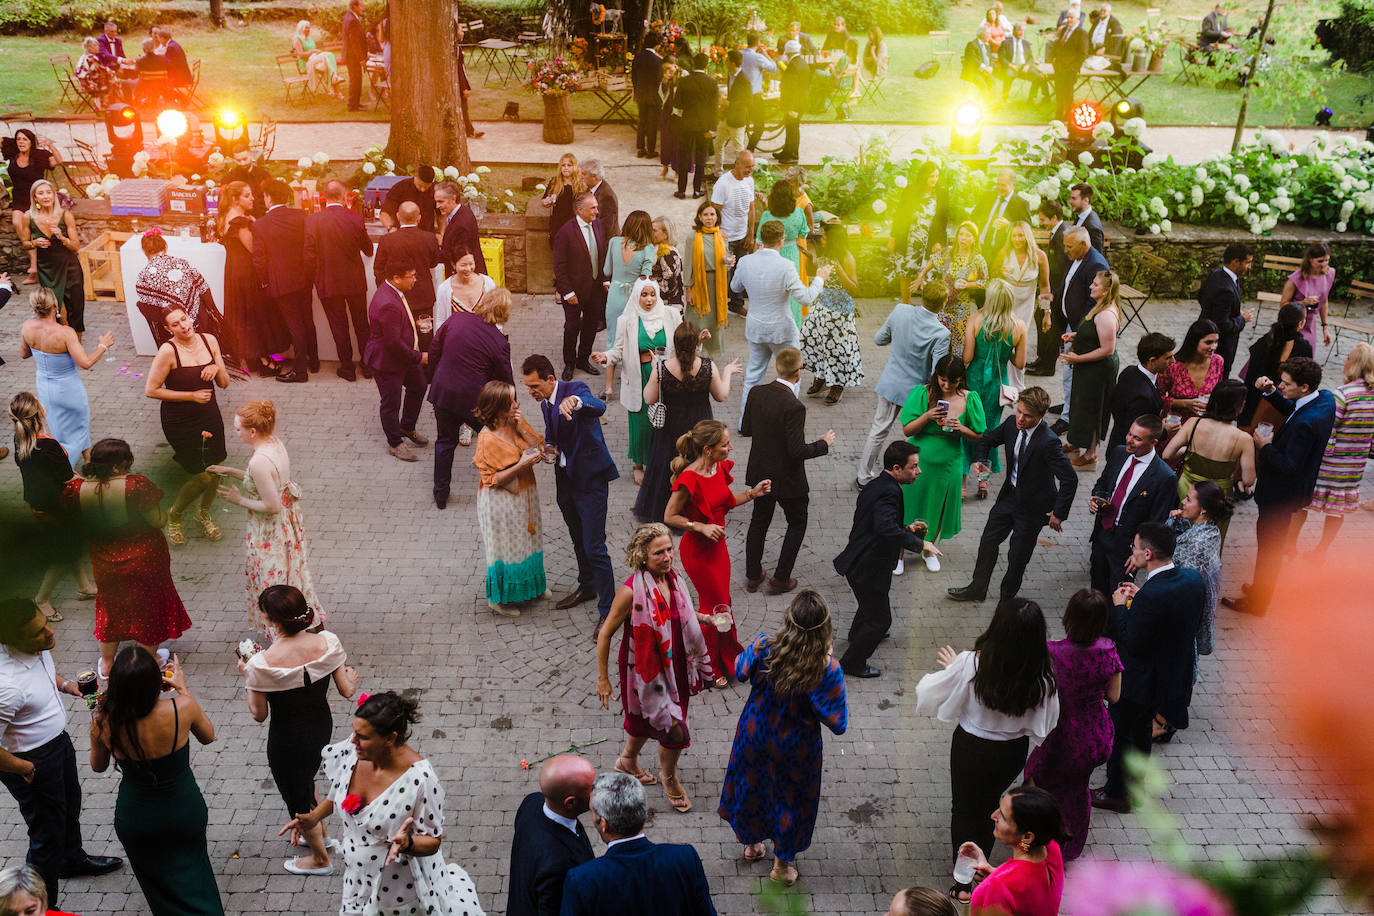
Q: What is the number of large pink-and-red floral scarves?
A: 1